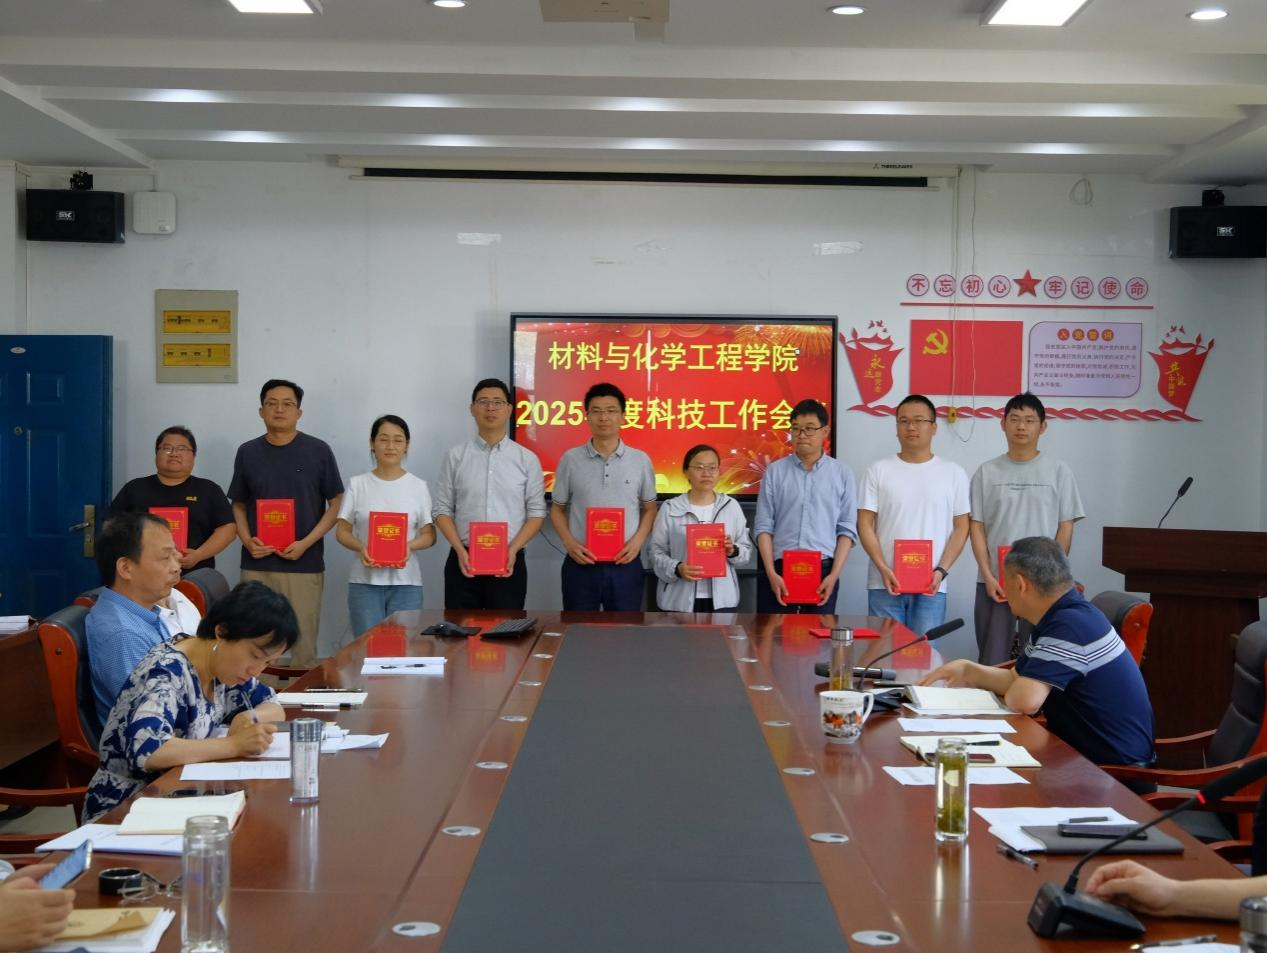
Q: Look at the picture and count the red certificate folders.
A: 10